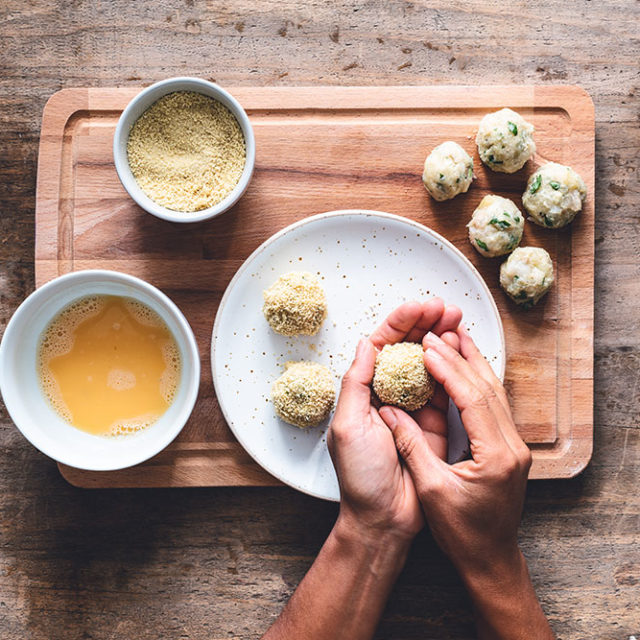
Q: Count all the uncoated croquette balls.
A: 5